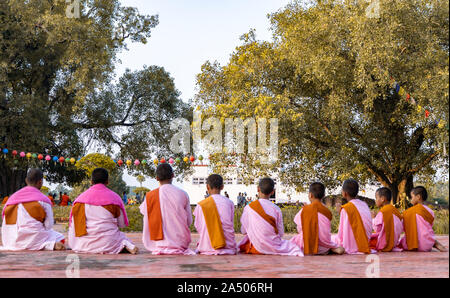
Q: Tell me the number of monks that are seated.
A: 9